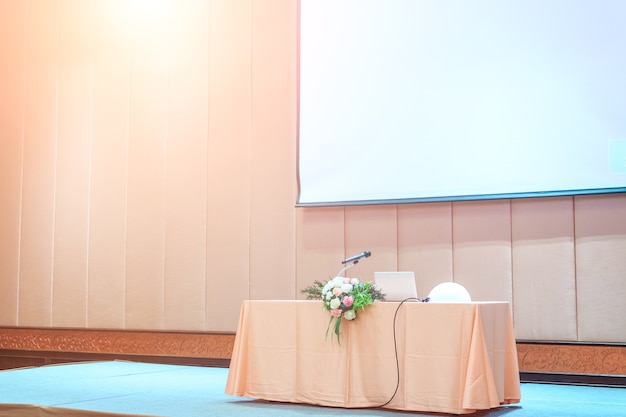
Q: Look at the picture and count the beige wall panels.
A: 14